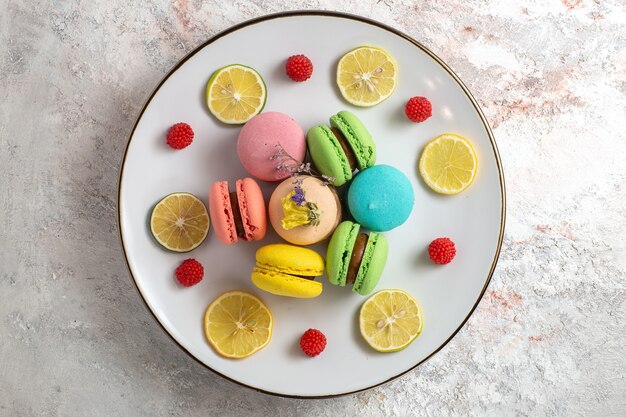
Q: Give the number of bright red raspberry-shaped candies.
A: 6